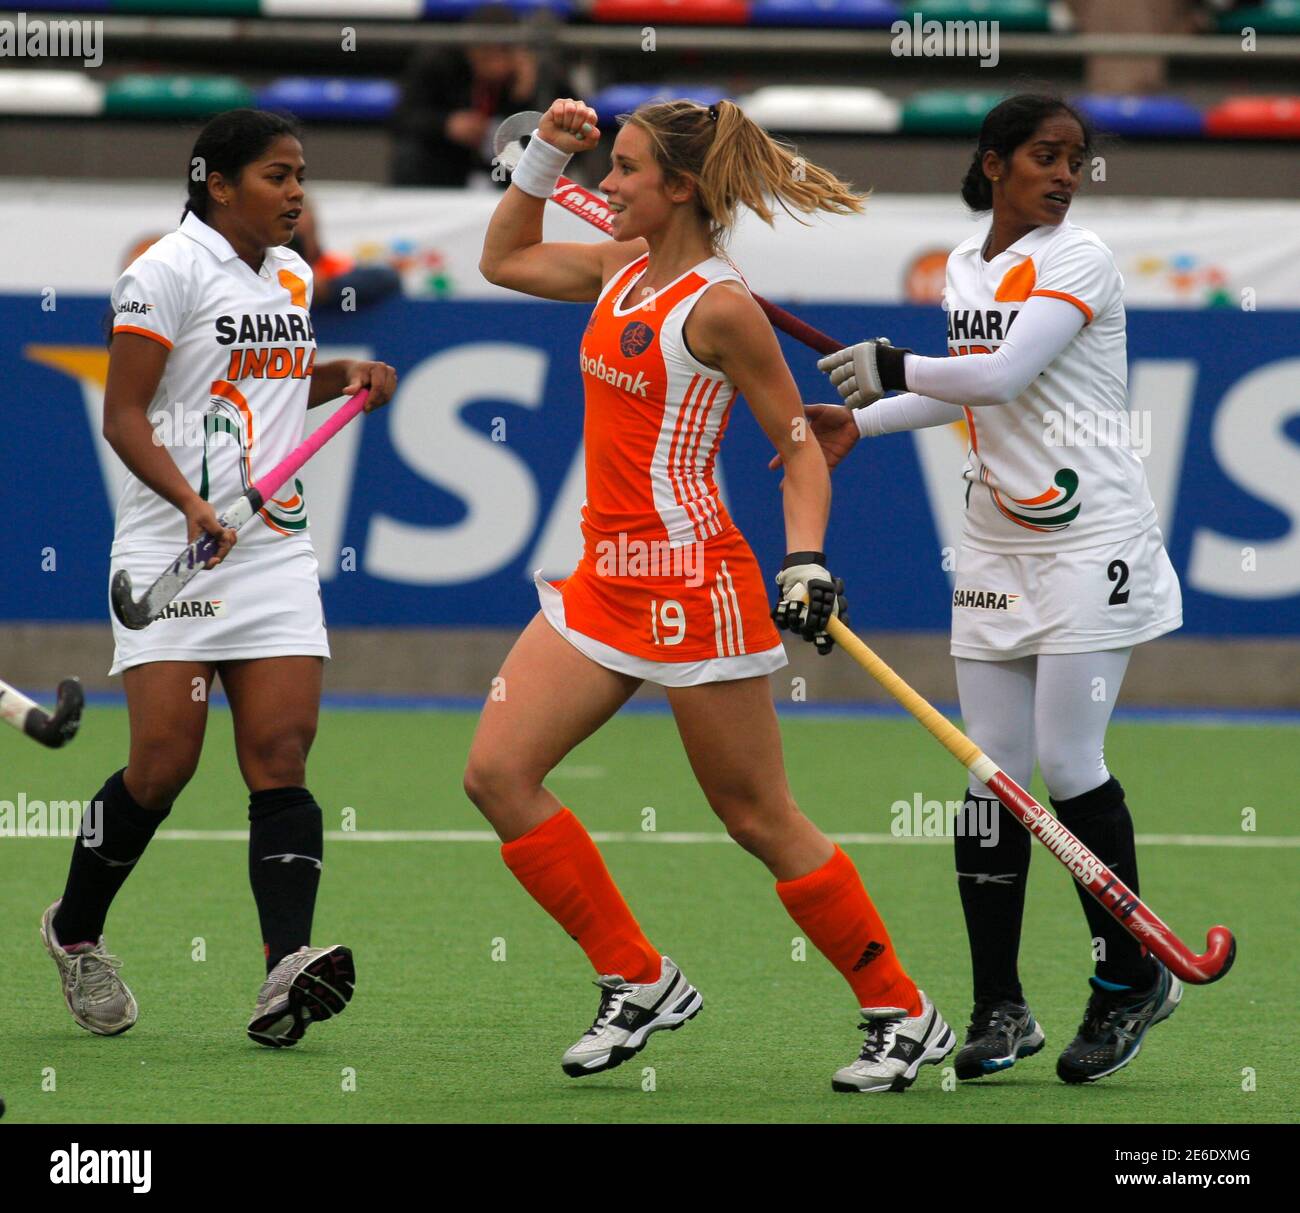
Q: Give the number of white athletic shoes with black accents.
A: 2